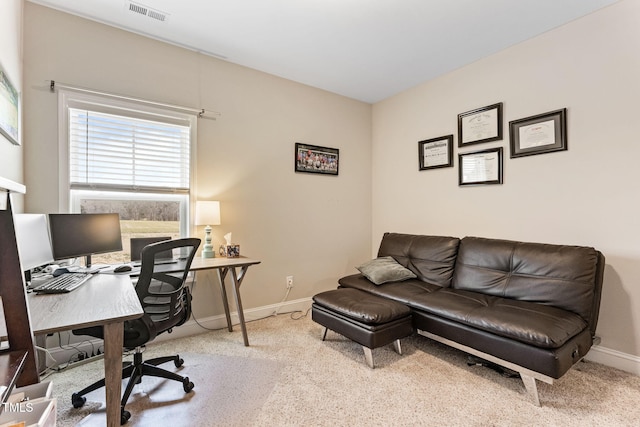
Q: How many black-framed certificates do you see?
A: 4